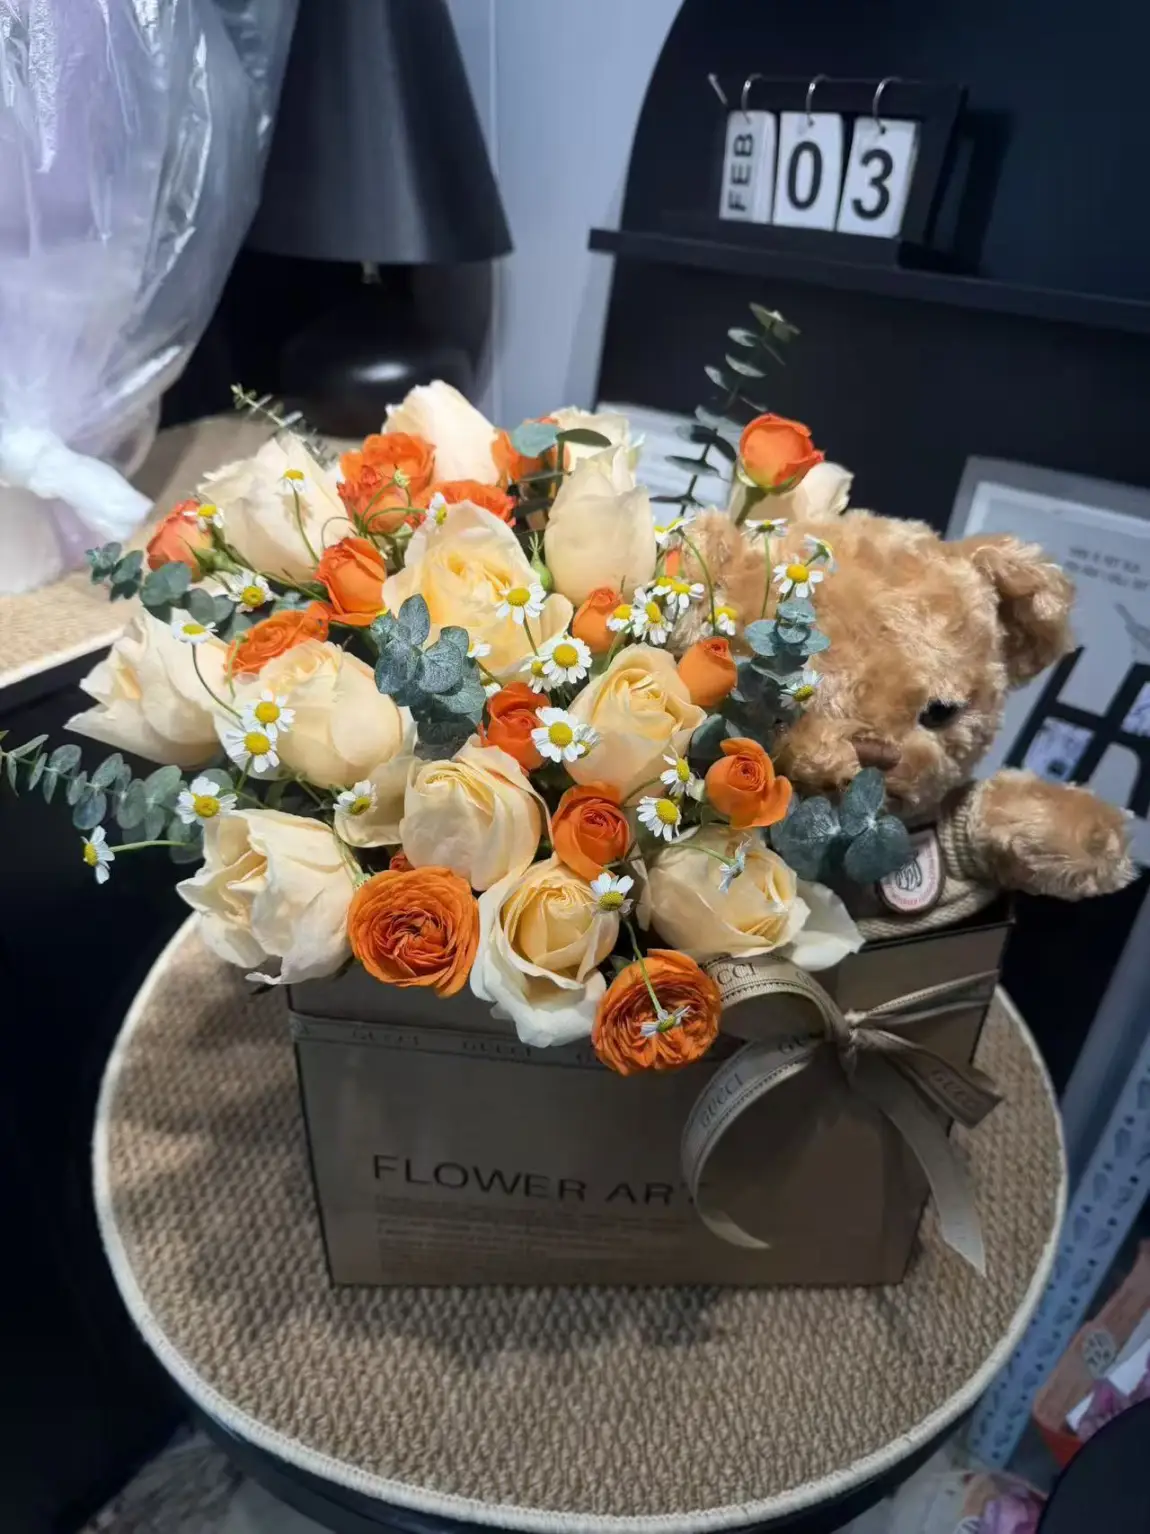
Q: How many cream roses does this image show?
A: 13